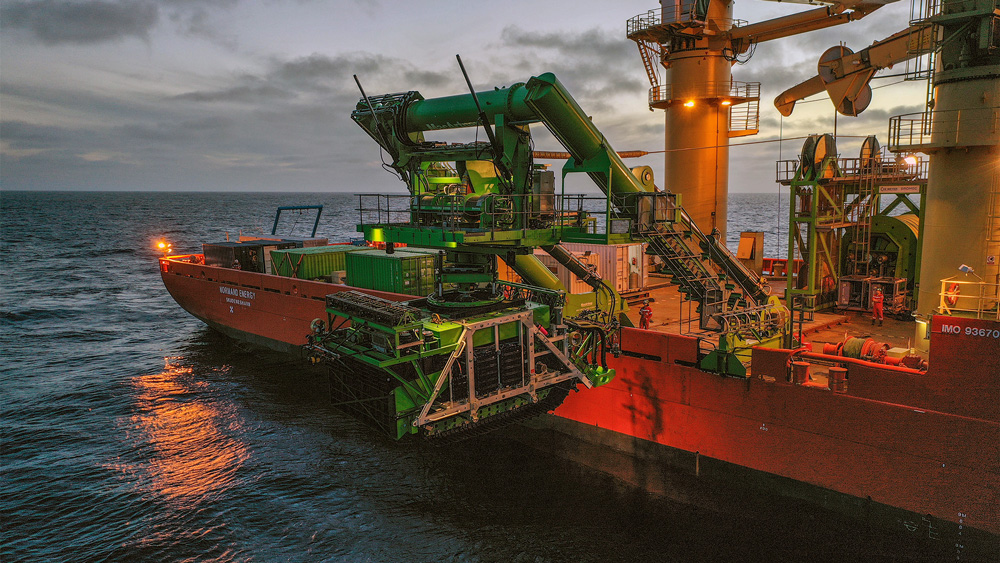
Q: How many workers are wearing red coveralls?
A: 2